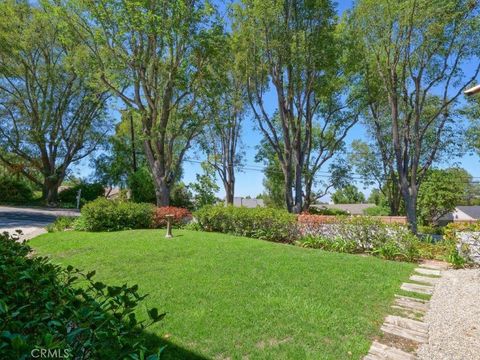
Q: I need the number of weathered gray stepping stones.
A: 7